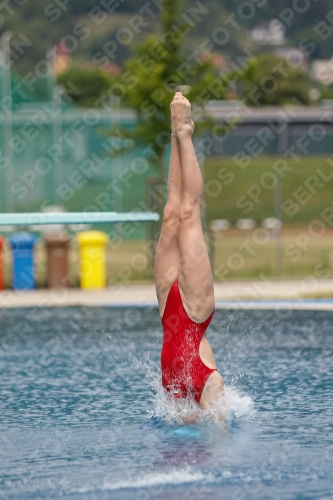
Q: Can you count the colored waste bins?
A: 4